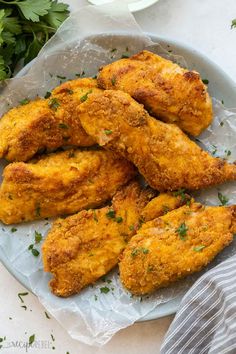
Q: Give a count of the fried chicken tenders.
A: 6